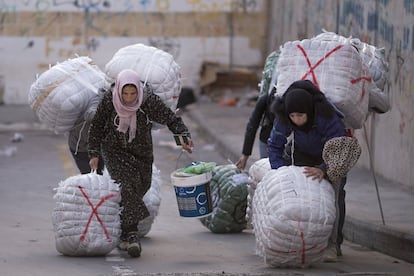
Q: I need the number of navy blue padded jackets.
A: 1